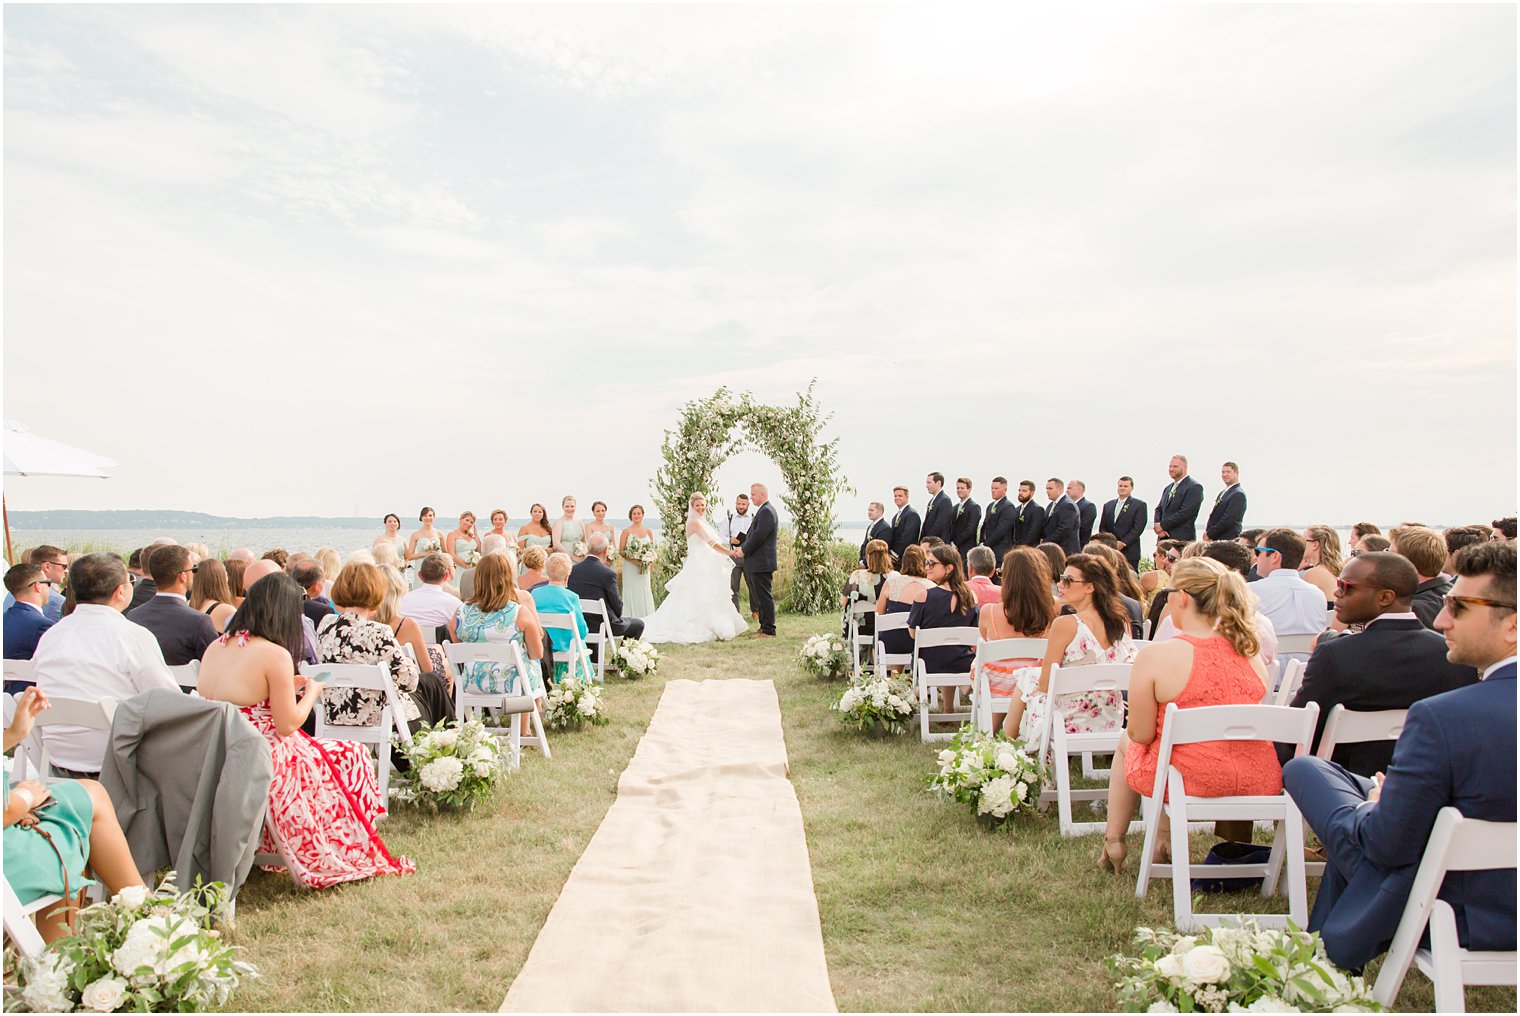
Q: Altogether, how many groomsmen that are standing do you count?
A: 11